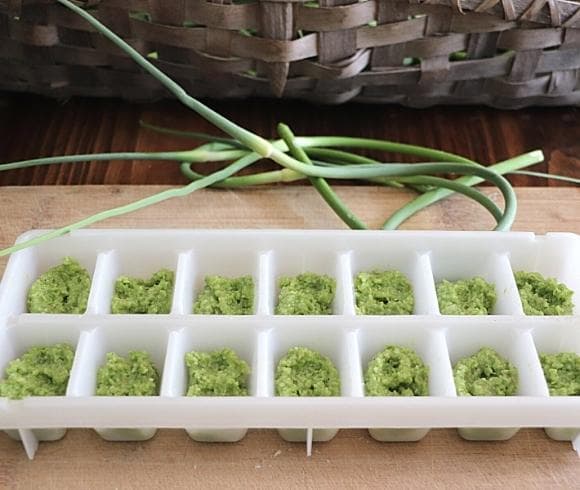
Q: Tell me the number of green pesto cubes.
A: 14